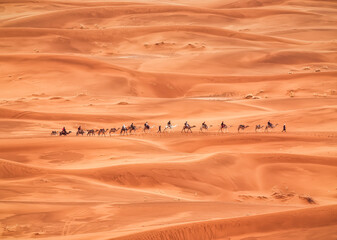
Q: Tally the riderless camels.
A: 6